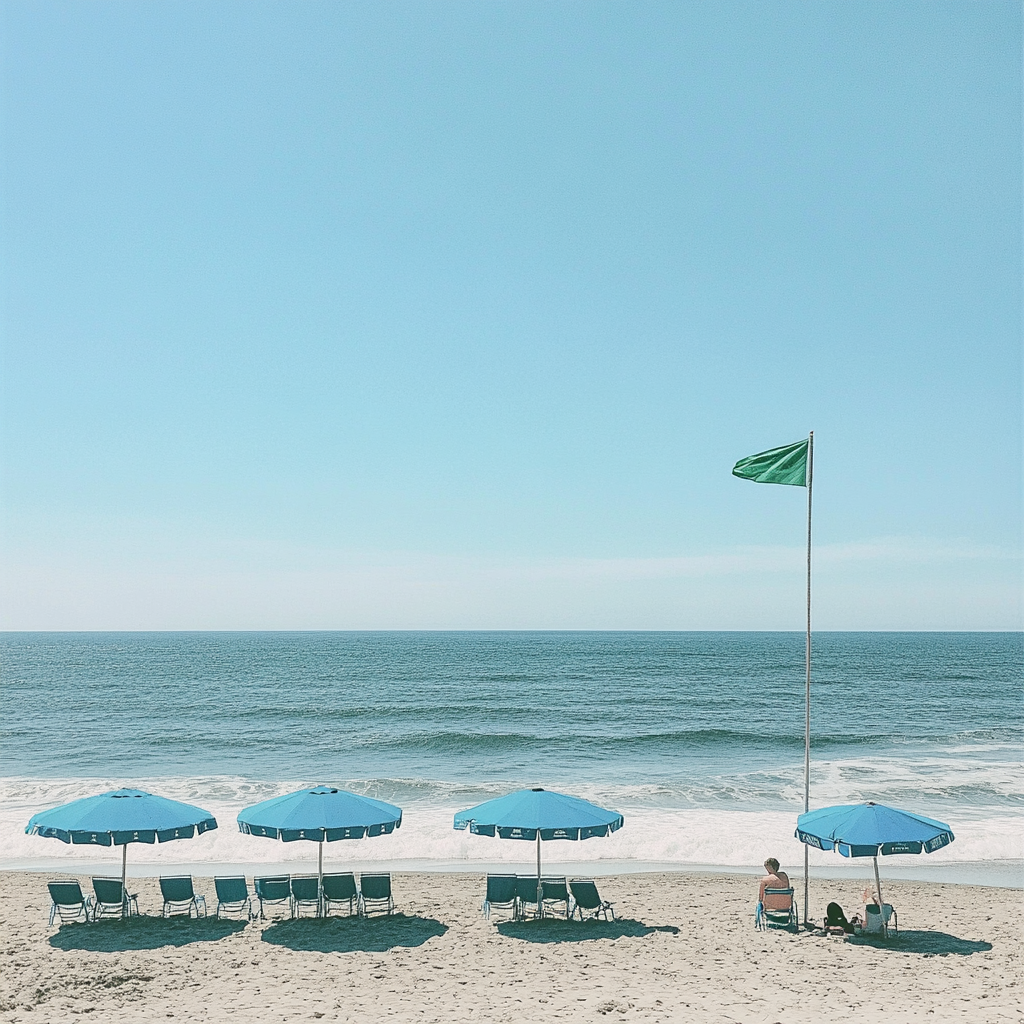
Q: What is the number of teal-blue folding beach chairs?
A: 12